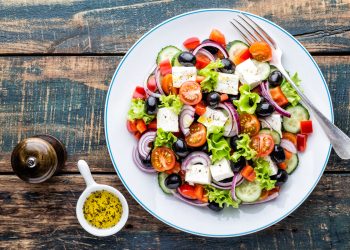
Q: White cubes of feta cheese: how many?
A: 9